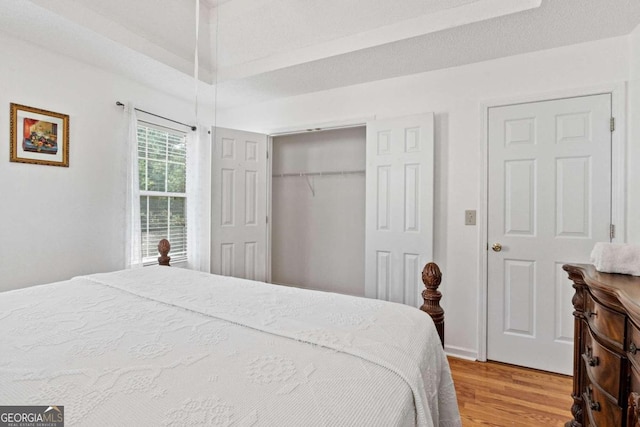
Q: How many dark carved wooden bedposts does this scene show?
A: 2